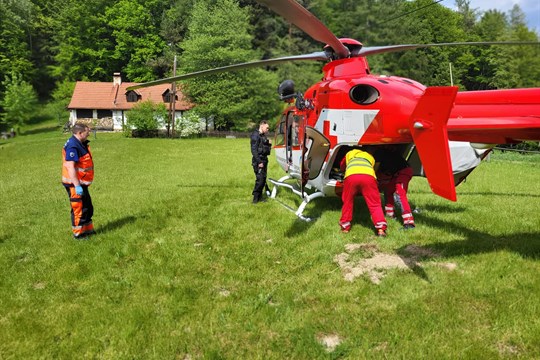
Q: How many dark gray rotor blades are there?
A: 3